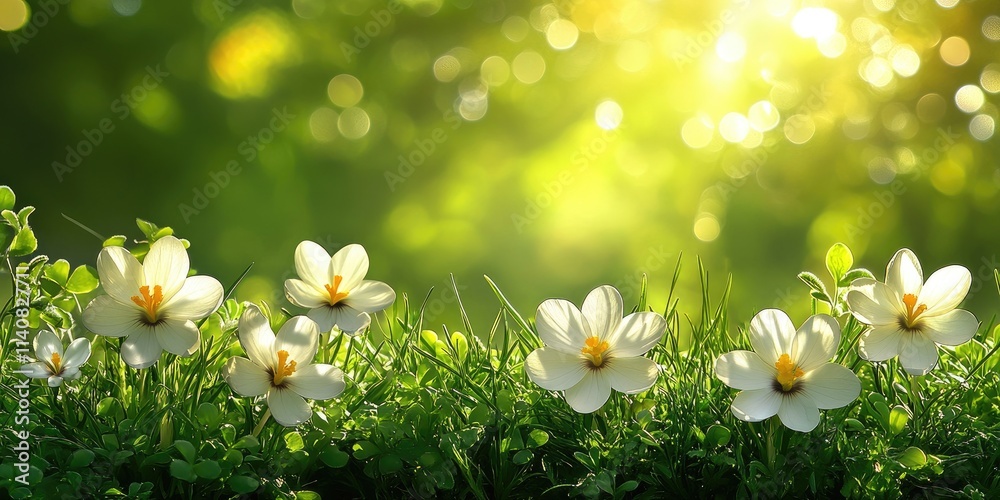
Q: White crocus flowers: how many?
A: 7